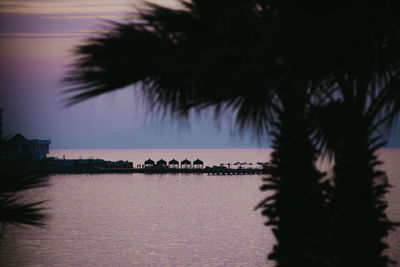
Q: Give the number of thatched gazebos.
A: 5